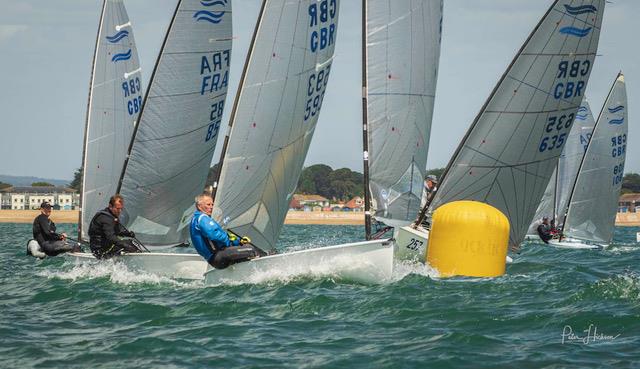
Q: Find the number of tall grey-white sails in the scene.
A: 7